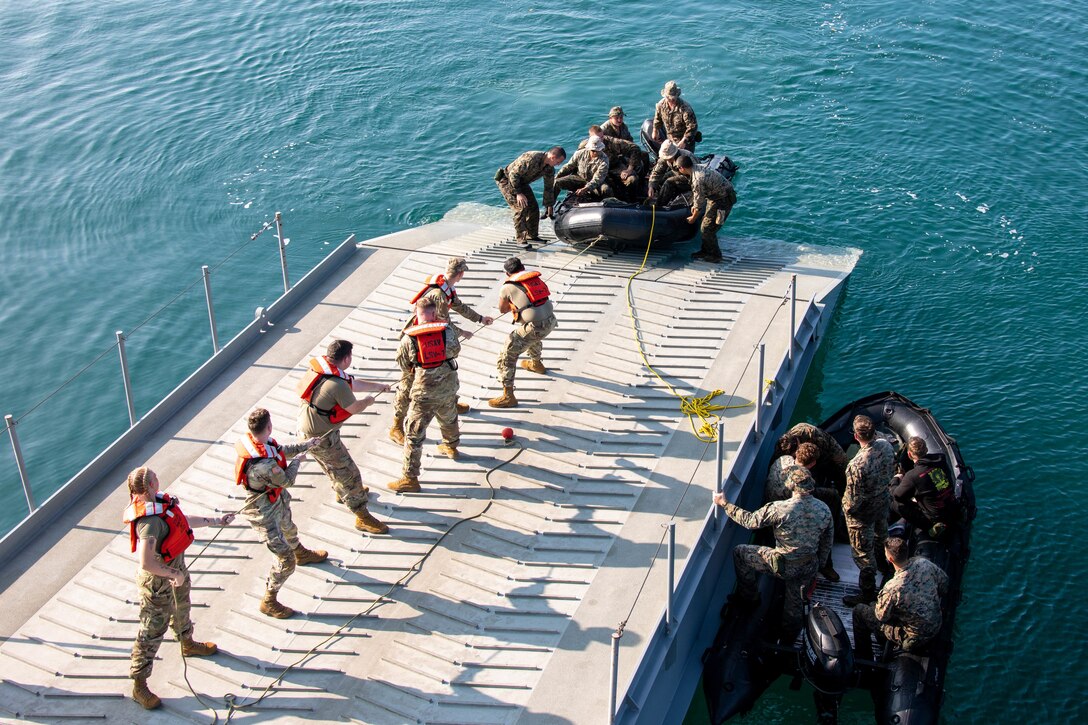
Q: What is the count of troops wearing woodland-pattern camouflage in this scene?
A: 12